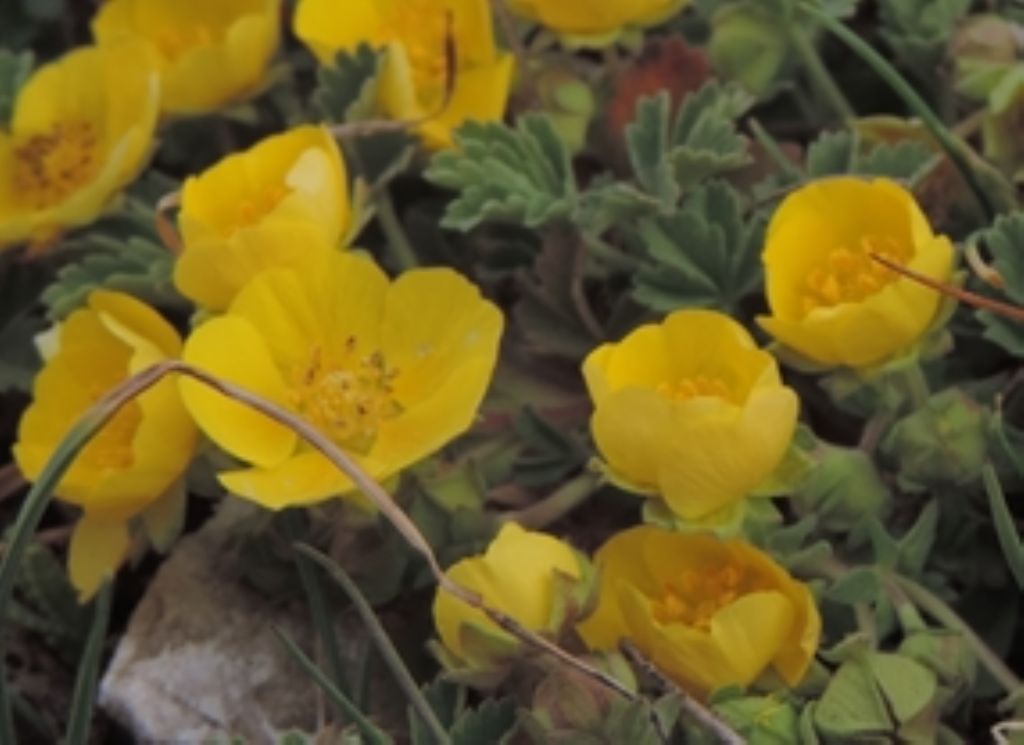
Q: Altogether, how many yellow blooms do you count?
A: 11